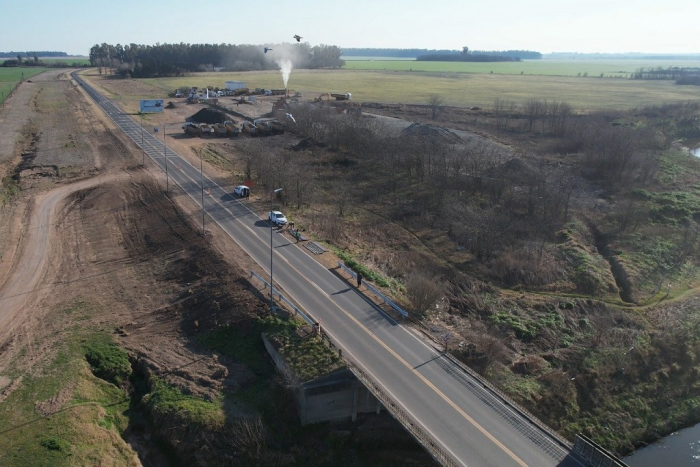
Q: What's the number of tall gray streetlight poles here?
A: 4